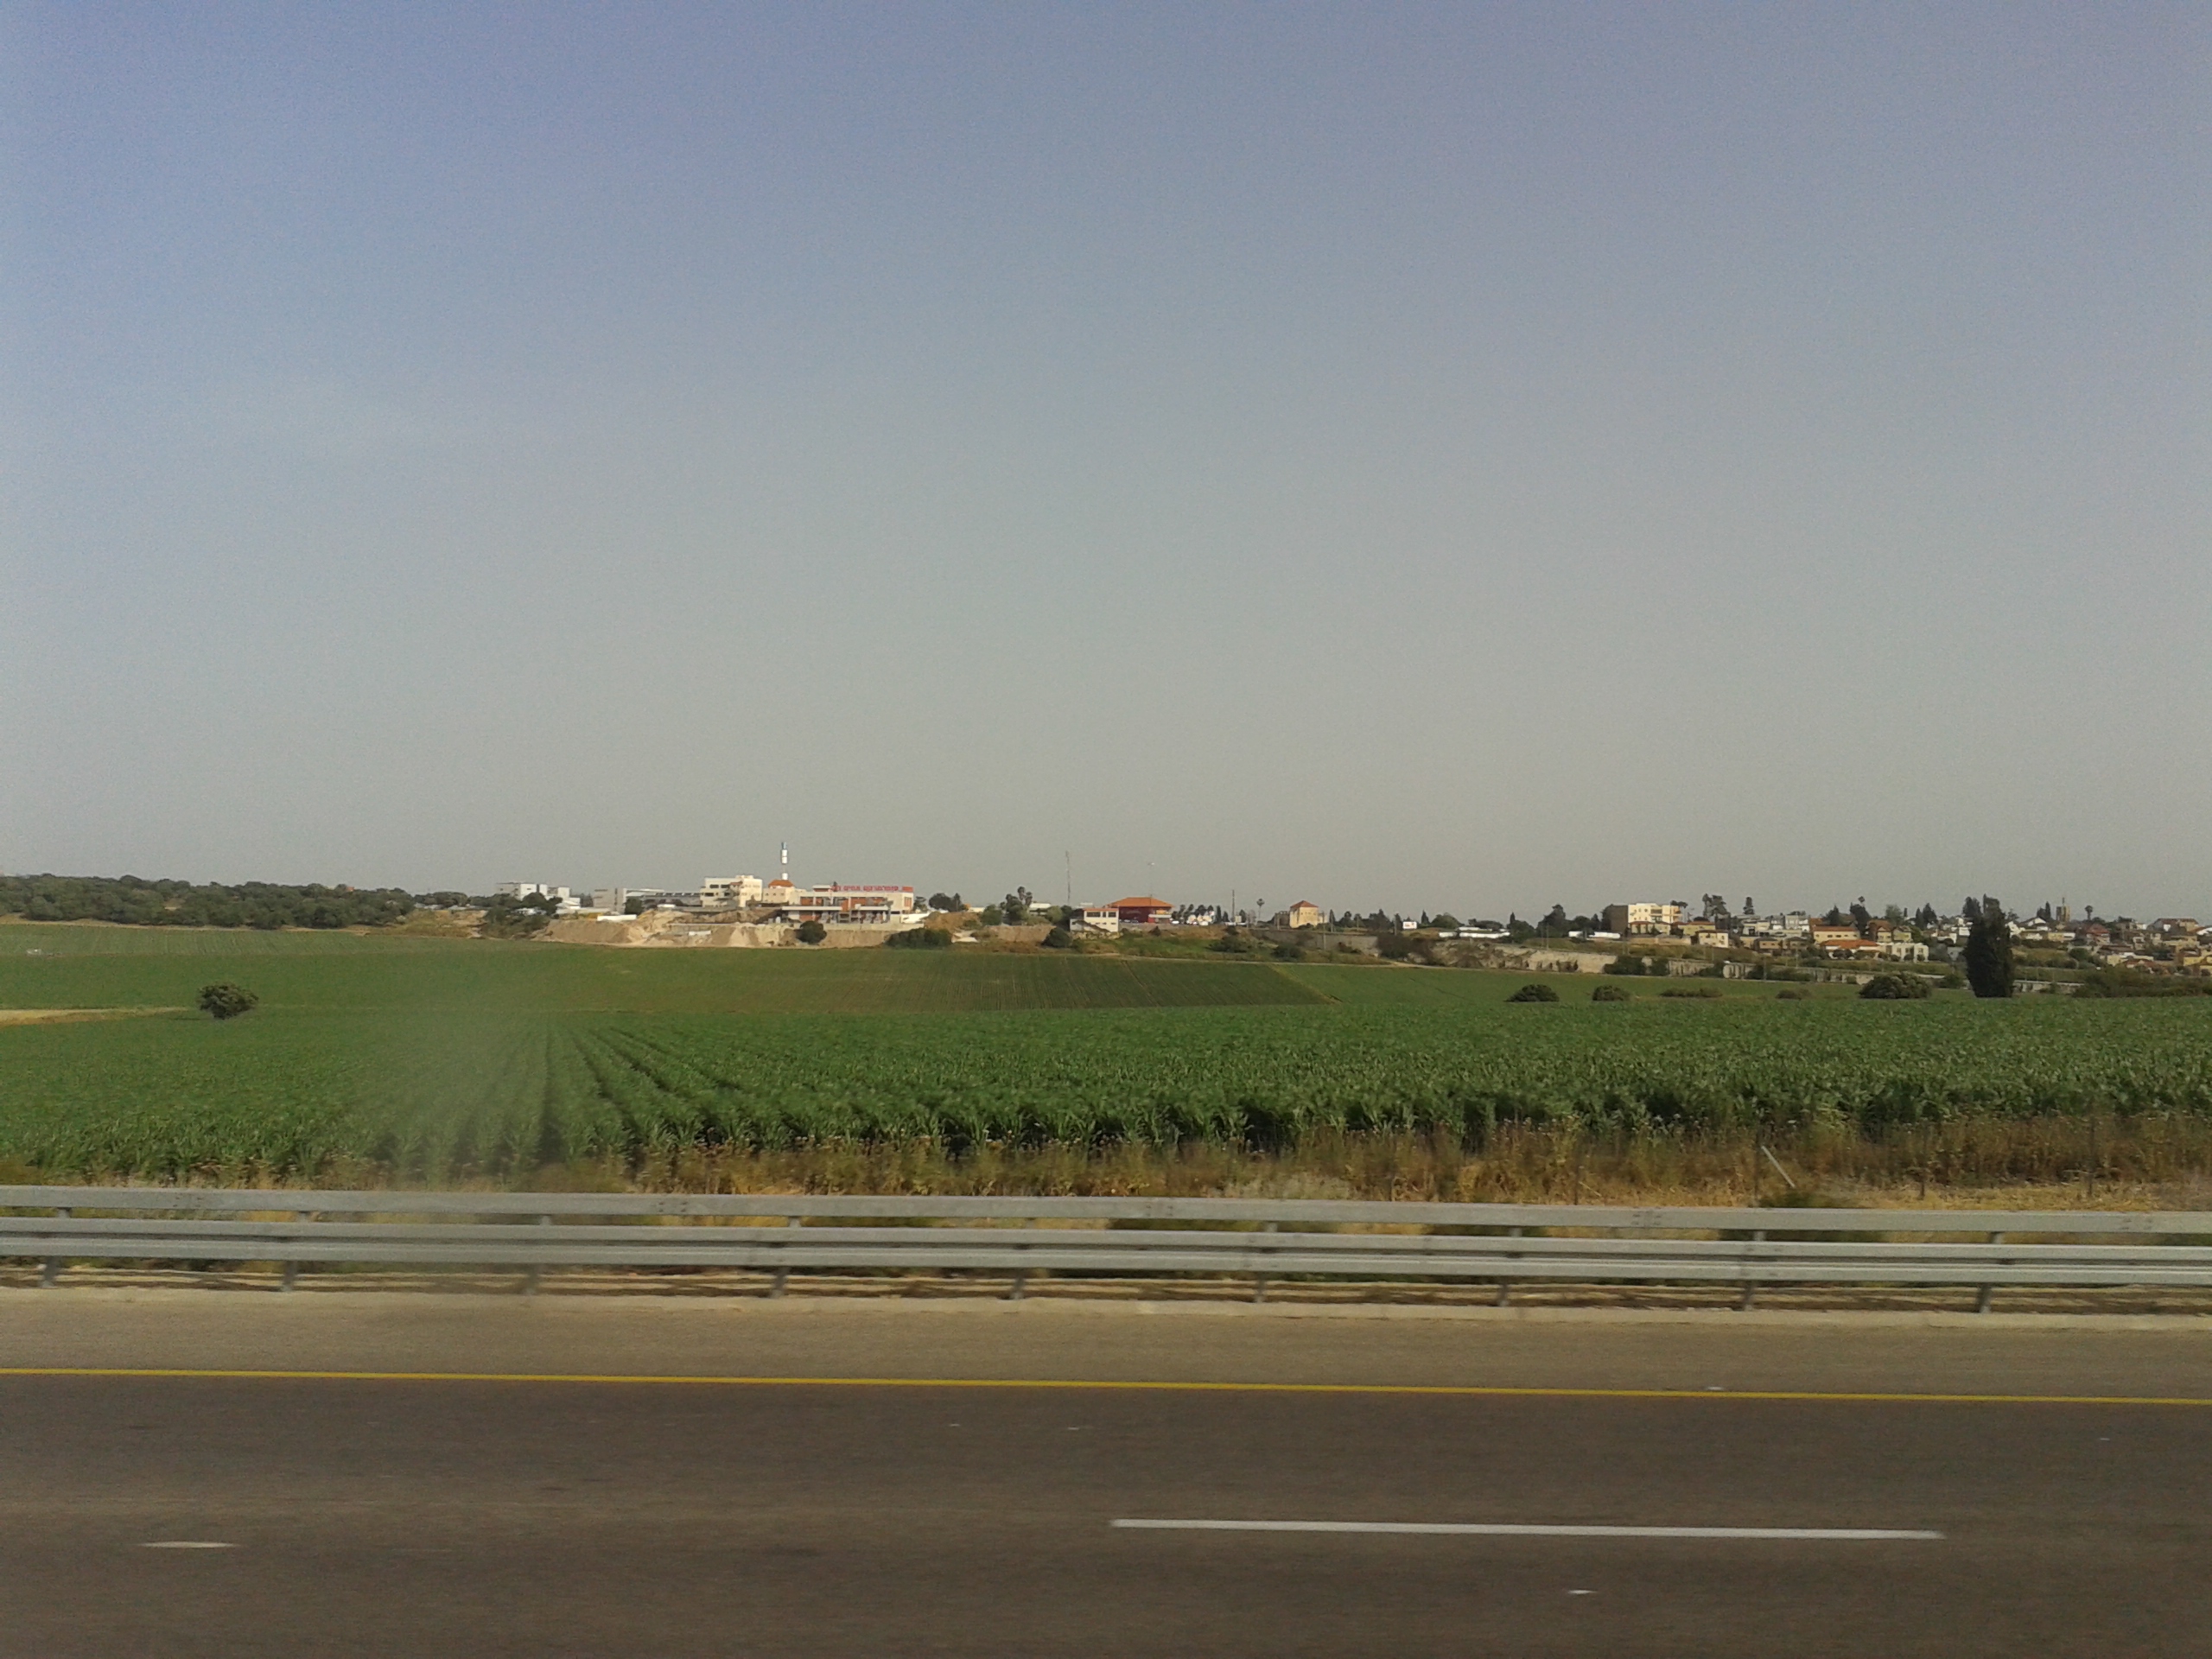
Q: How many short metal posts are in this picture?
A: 9